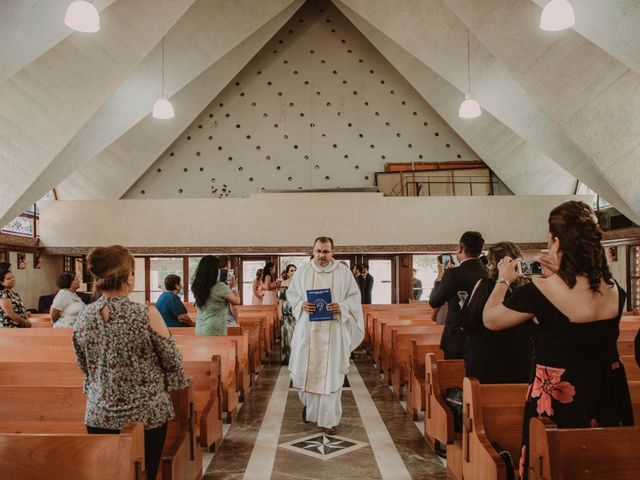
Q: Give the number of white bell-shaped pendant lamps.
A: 4